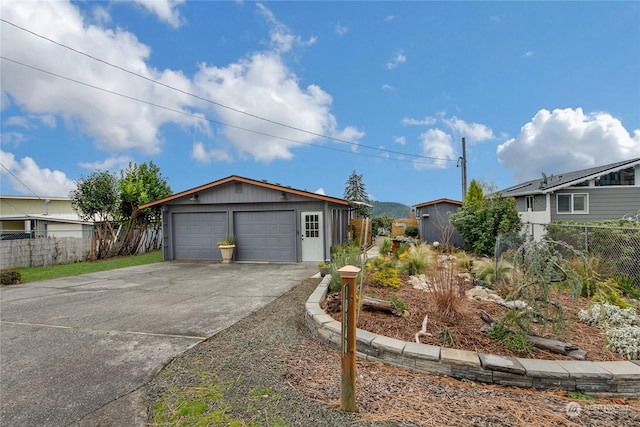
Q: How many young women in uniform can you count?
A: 0